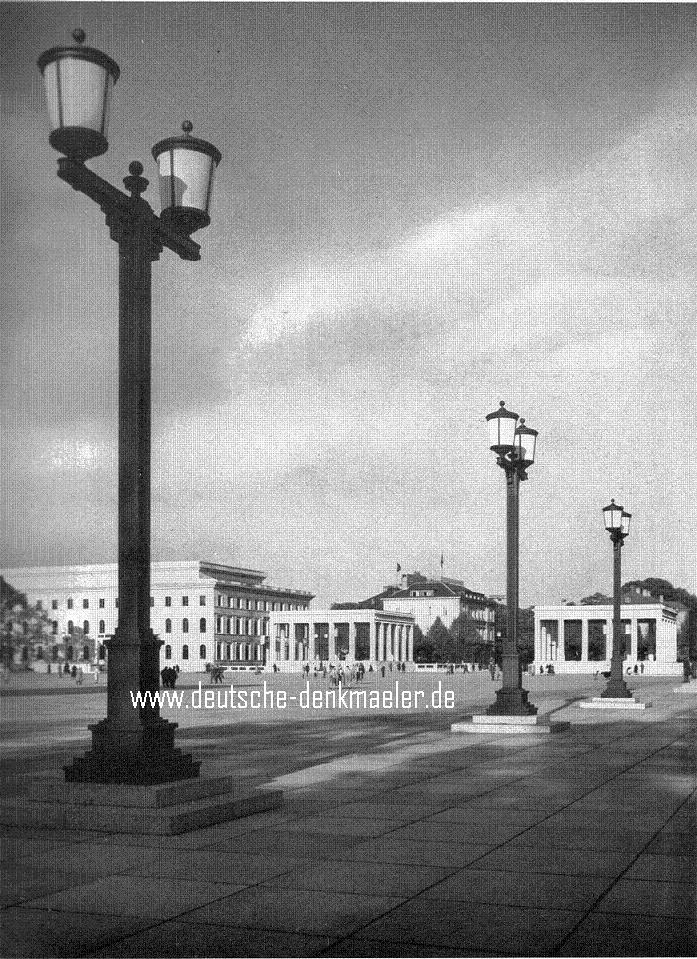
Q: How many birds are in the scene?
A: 0